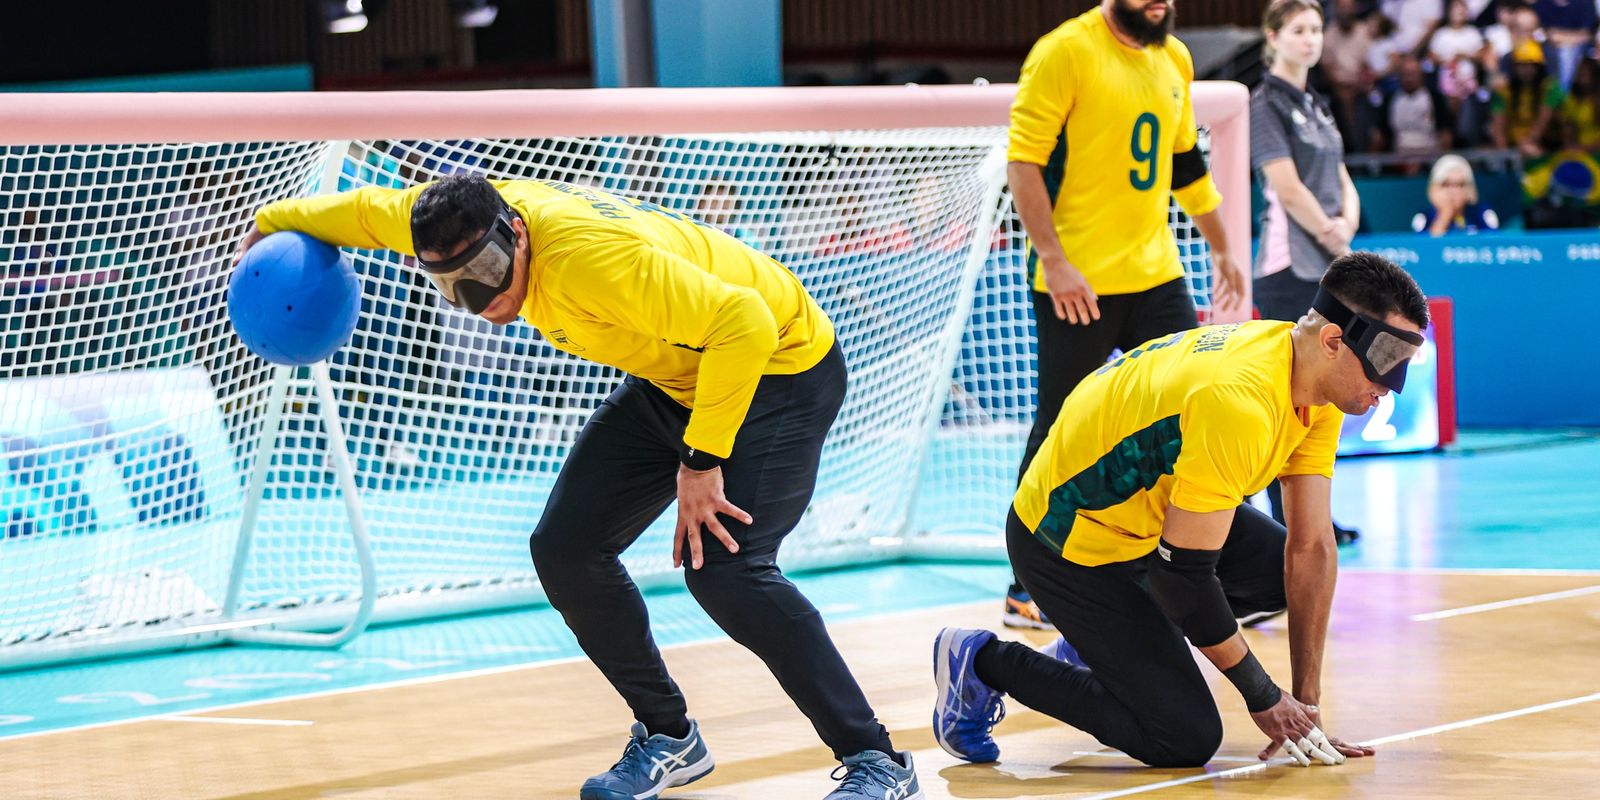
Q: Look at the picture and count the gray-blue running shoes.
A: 2